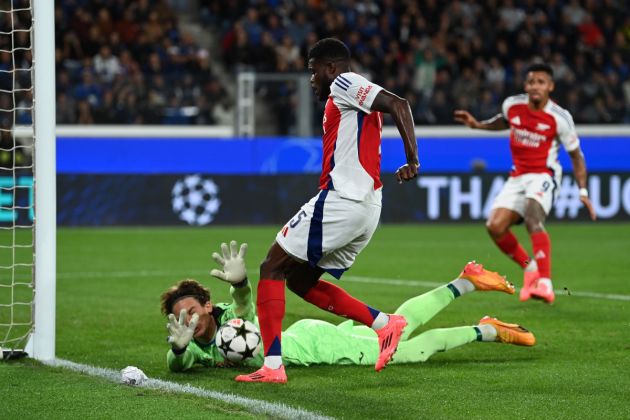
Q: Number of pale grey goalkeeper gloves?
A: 2